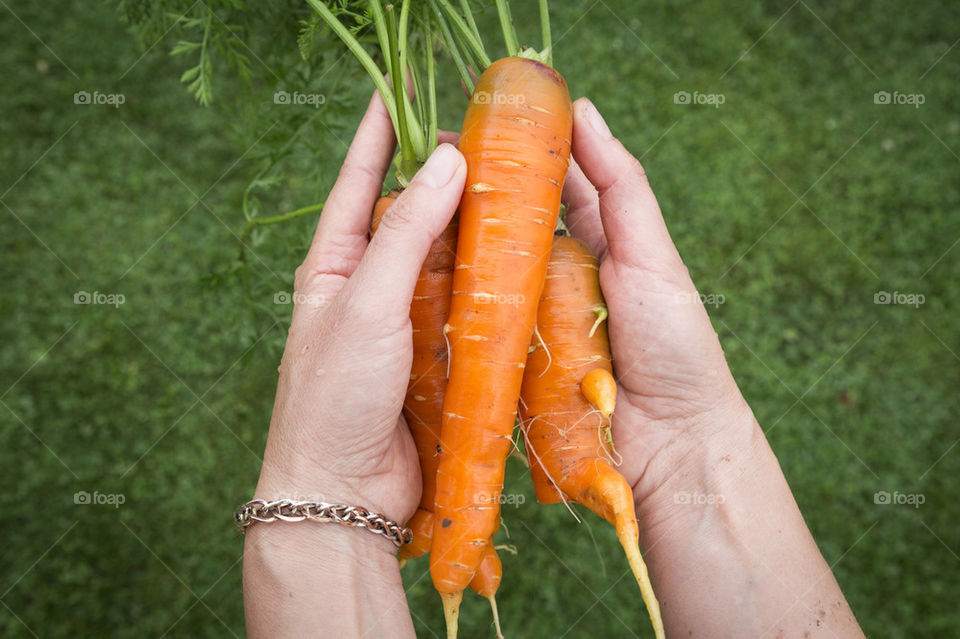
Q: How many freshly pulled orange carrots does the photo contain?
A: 3